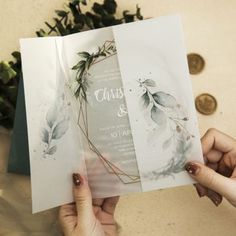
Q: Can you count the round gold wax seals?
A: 2